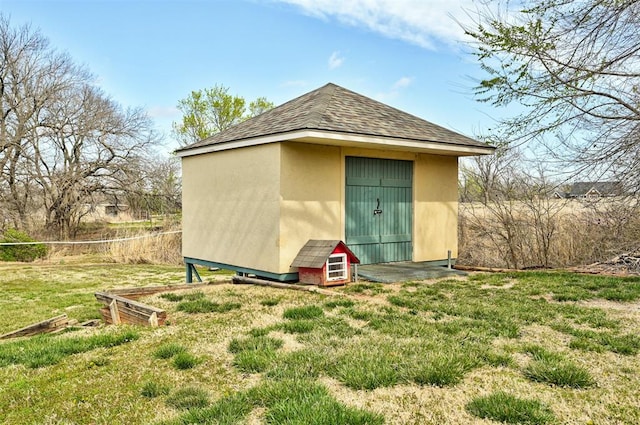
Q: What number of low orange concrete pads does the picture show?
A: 0